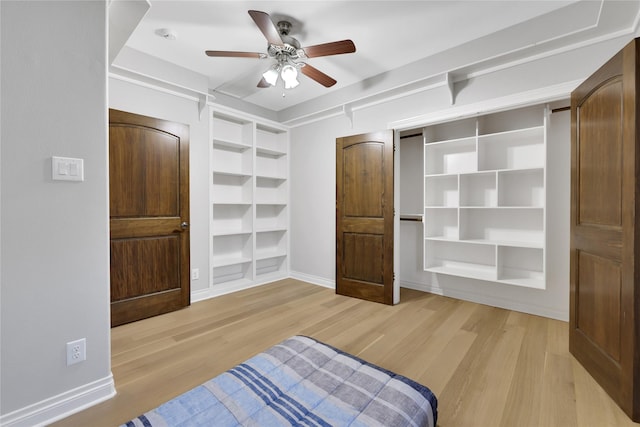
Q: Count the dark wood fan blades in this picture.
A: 5